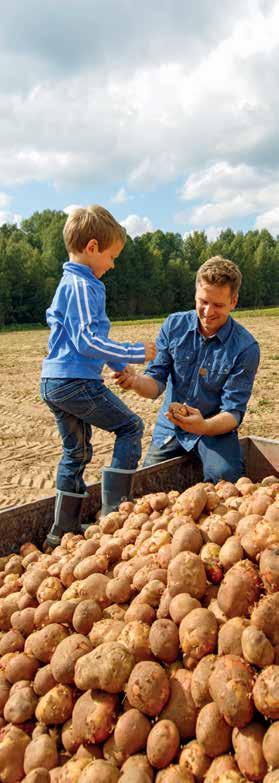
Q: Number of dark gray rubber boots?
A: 2